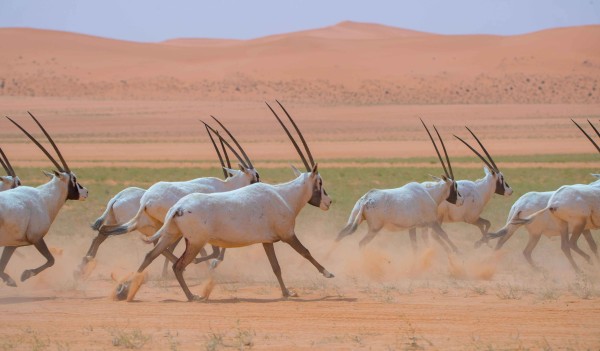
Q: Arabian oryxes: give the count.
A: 9